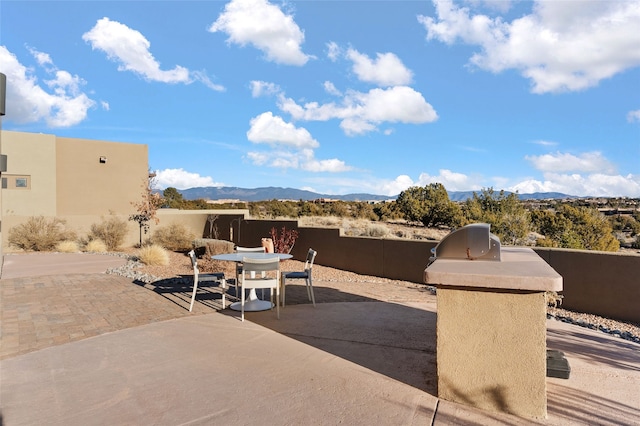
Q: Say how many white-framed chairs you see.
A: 4